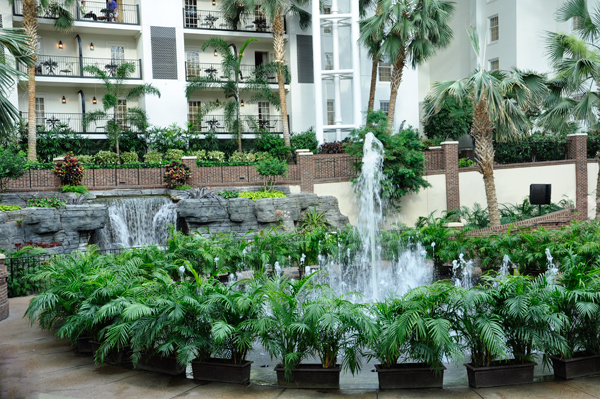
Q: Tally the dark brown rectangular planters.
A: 8